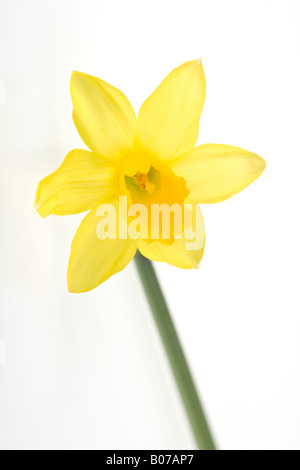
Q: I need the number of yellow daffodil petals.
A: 6